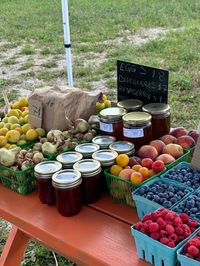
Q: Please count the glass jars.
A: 12